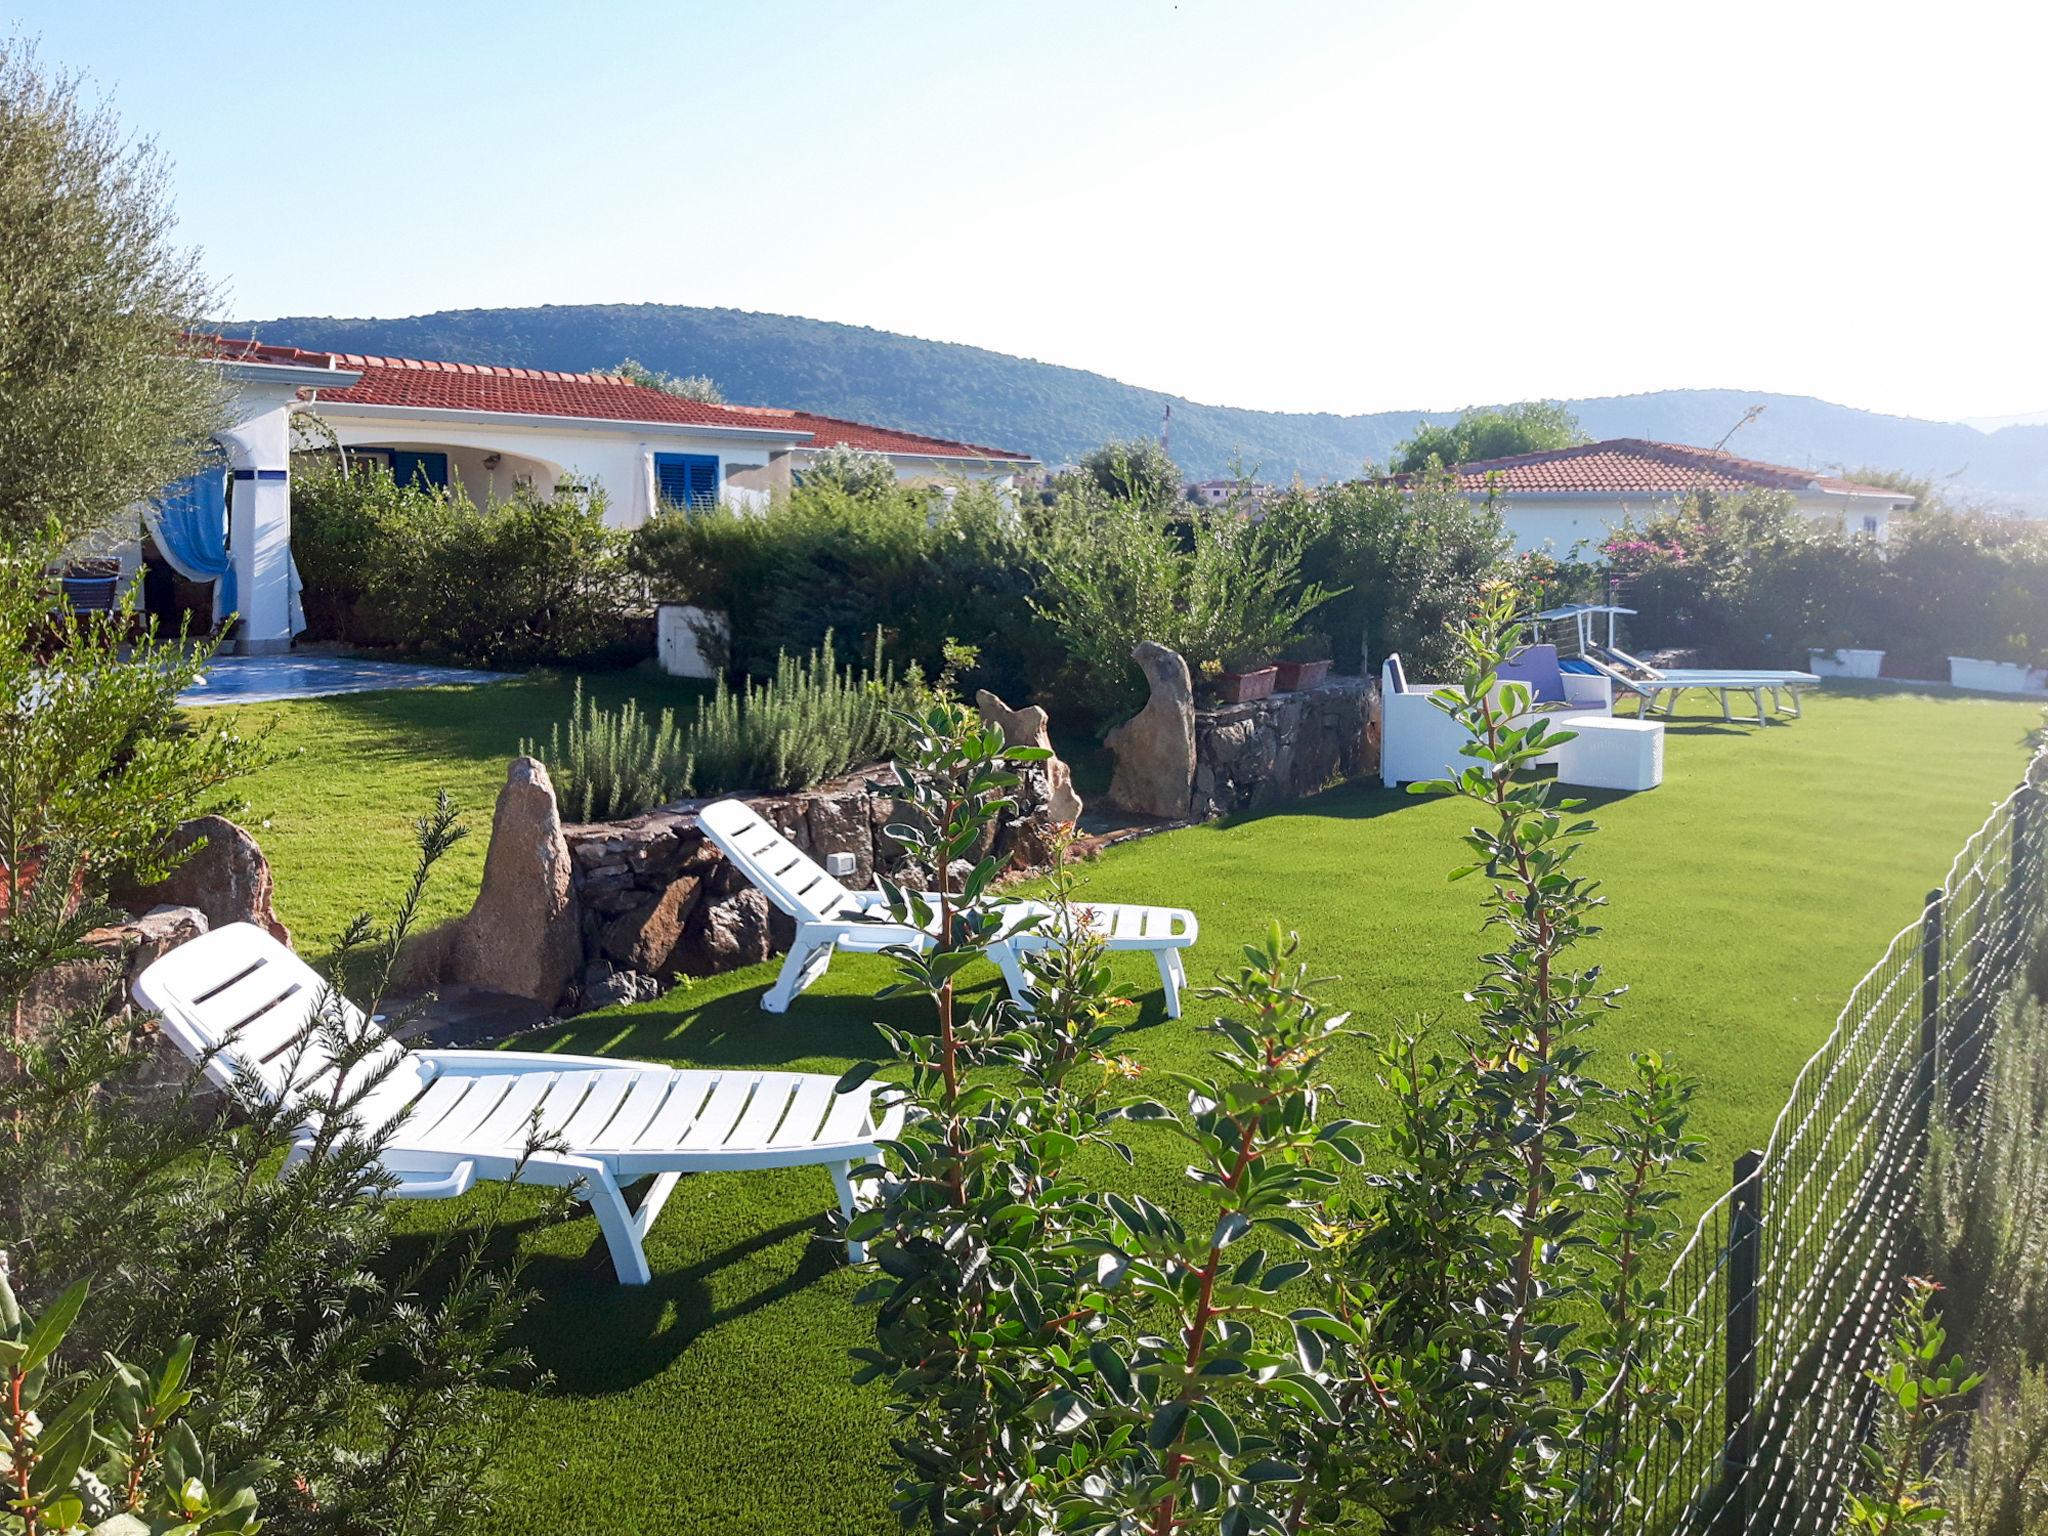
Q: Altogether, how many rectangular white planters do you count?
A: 2